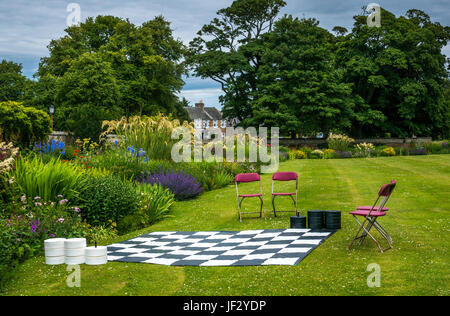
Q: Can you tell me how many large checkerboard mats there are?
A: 1